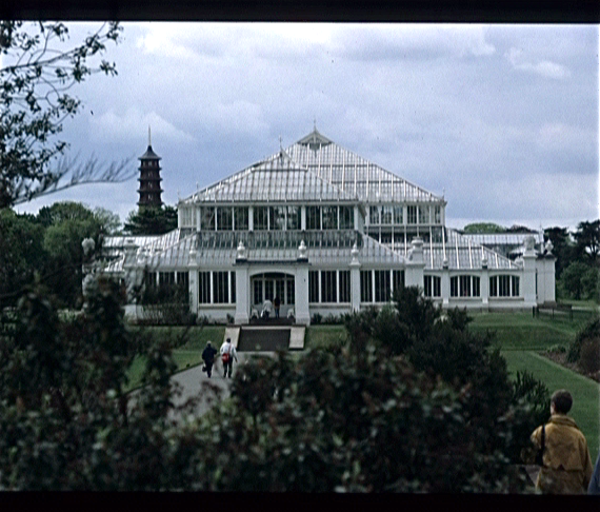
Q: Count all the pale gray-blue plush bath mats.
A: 0